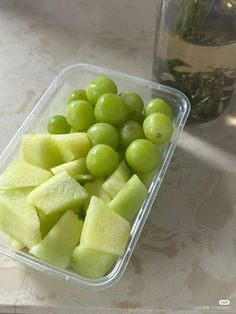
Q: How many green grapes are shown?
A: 12